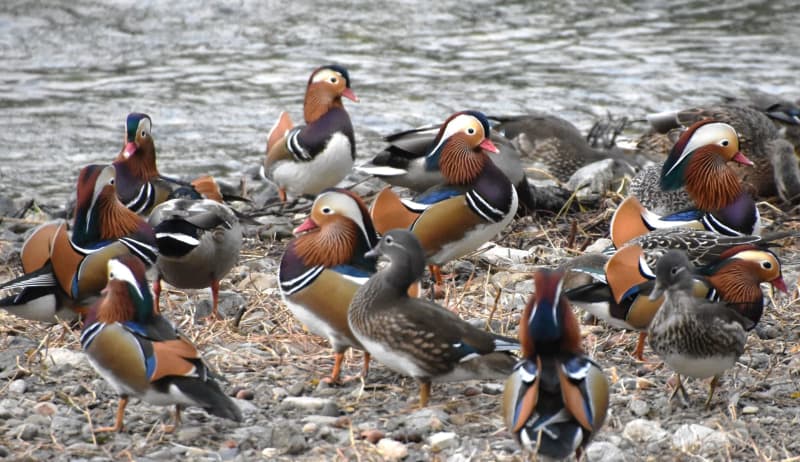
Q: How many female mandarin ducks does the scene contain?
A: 2